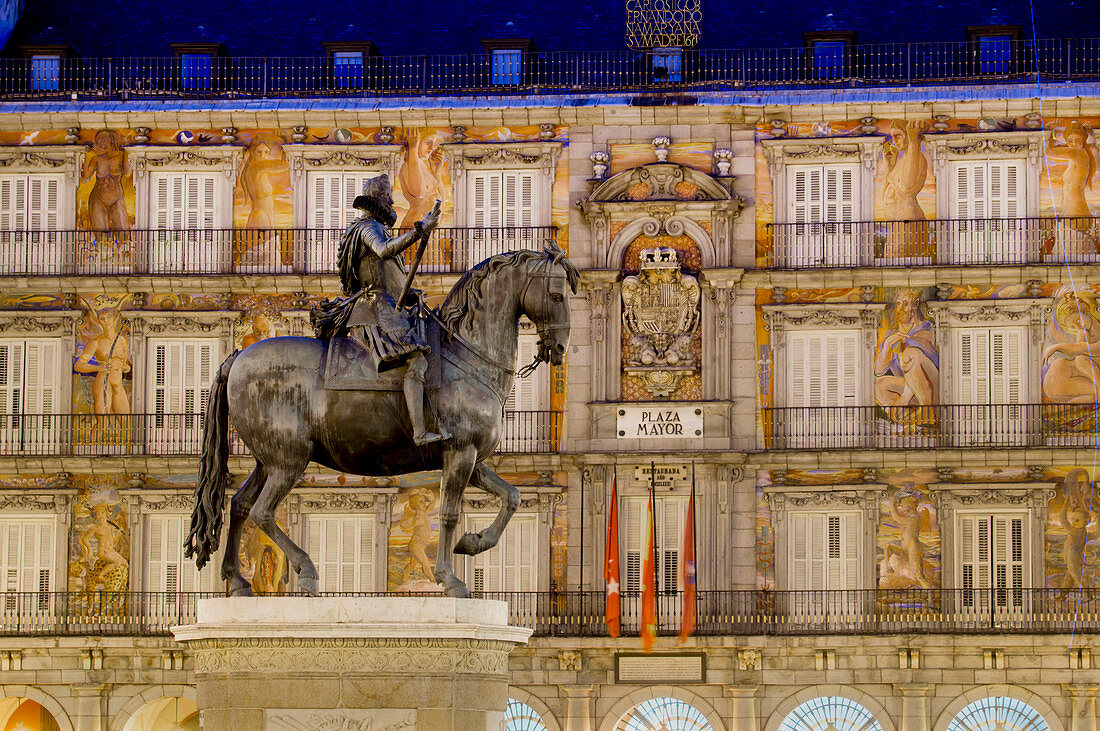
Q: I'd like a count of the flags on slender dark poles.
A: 3